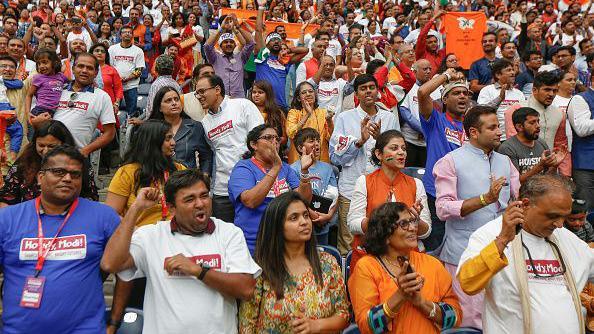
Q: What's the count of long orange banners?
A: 2